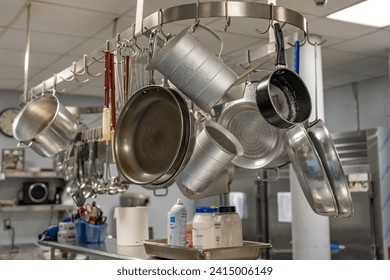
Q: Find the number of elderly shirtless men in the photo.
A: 0